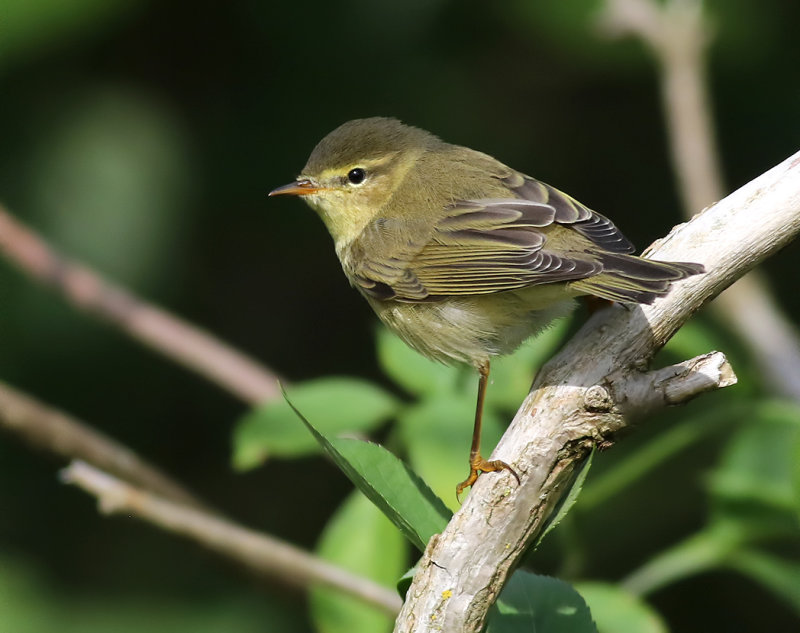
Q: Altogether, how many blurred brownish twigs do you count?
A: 4